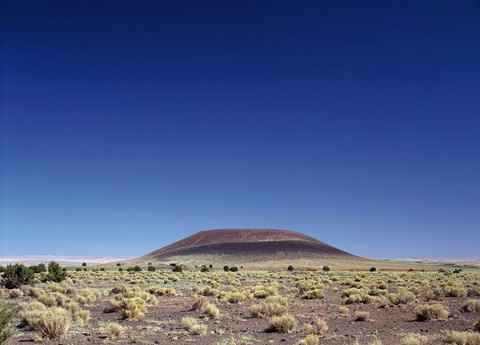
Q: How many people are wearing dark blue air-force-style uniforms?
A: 0